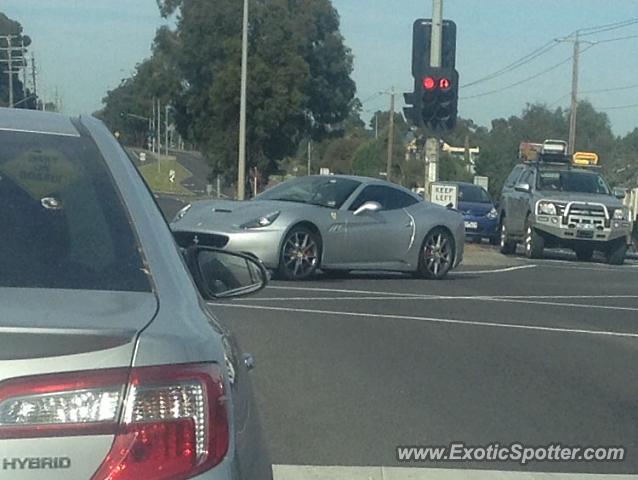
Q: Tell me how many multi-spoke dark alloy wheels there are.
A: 2